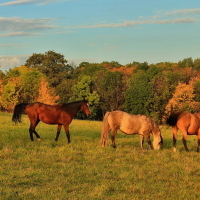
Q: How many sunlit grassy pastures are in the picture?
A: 1